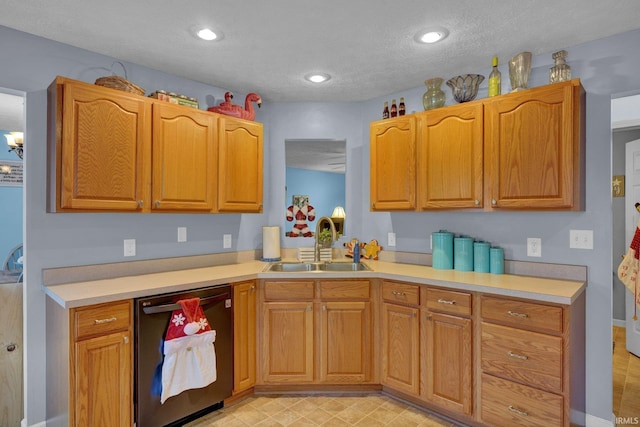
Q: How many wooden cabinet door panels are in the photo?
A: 12